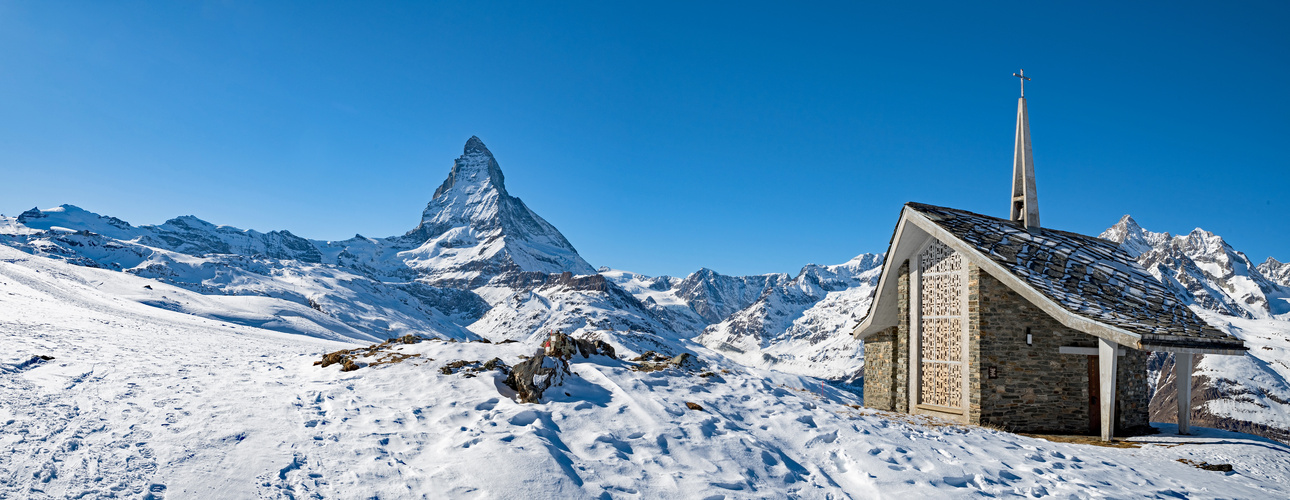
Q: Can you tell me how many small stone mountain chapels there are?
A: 1